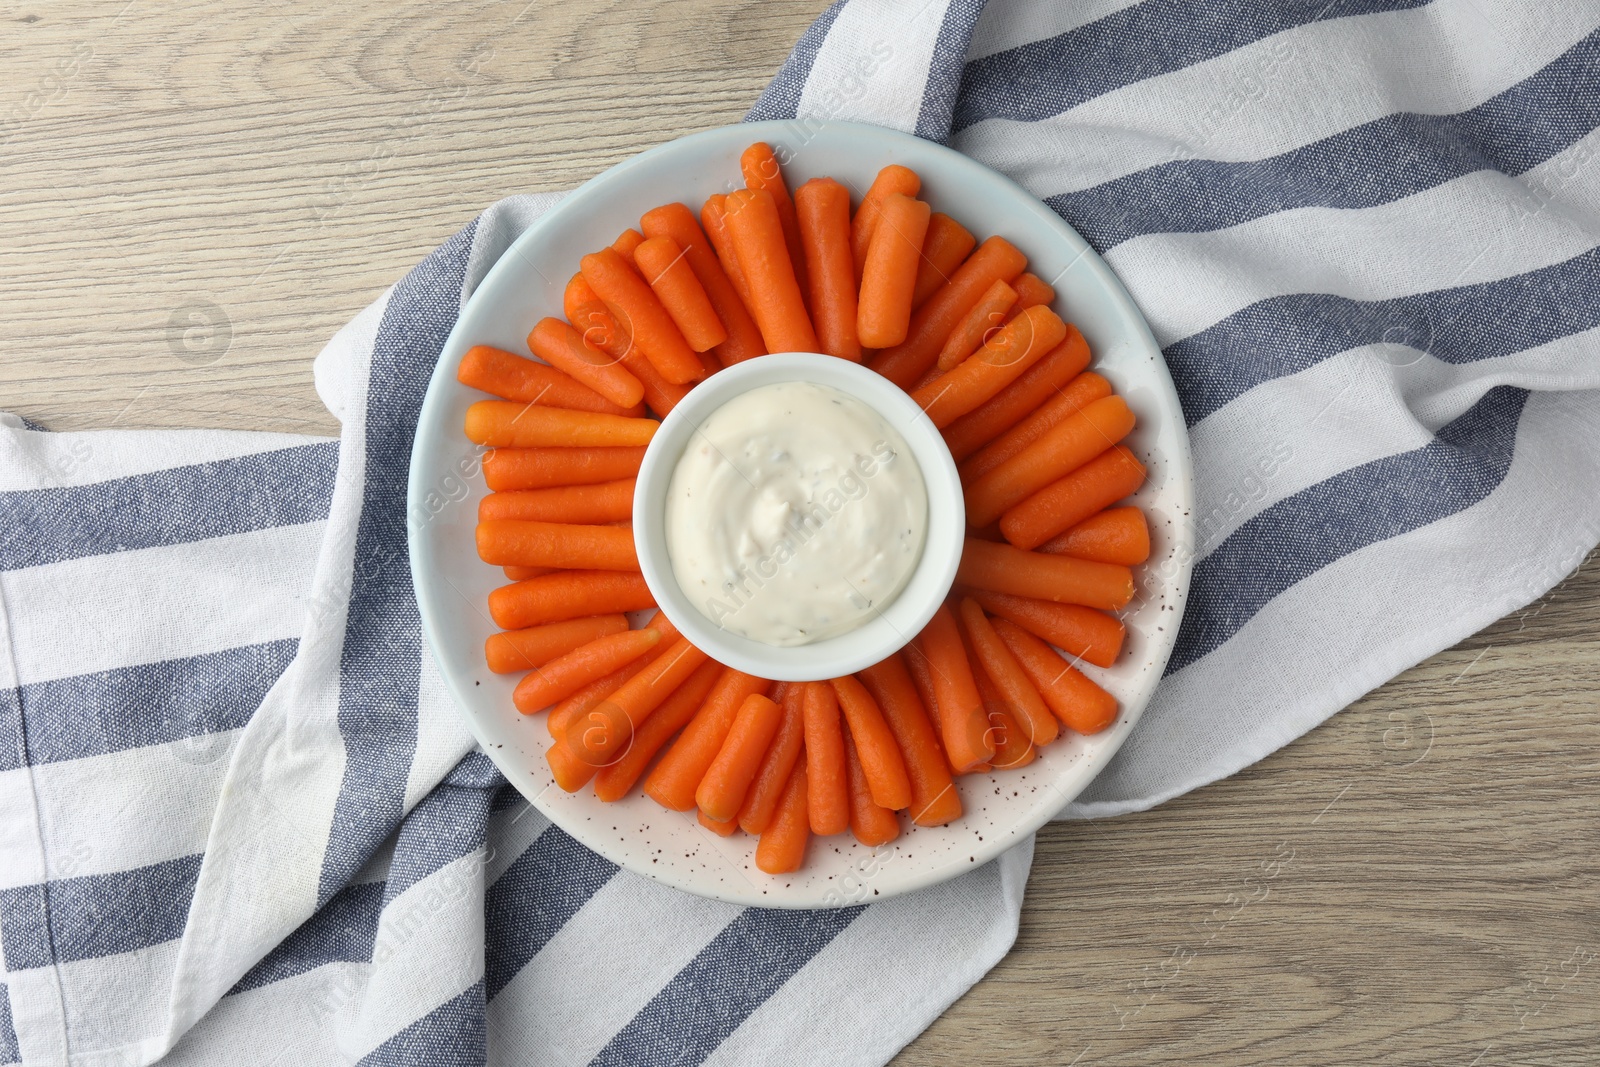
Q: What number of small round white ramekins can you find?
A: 1